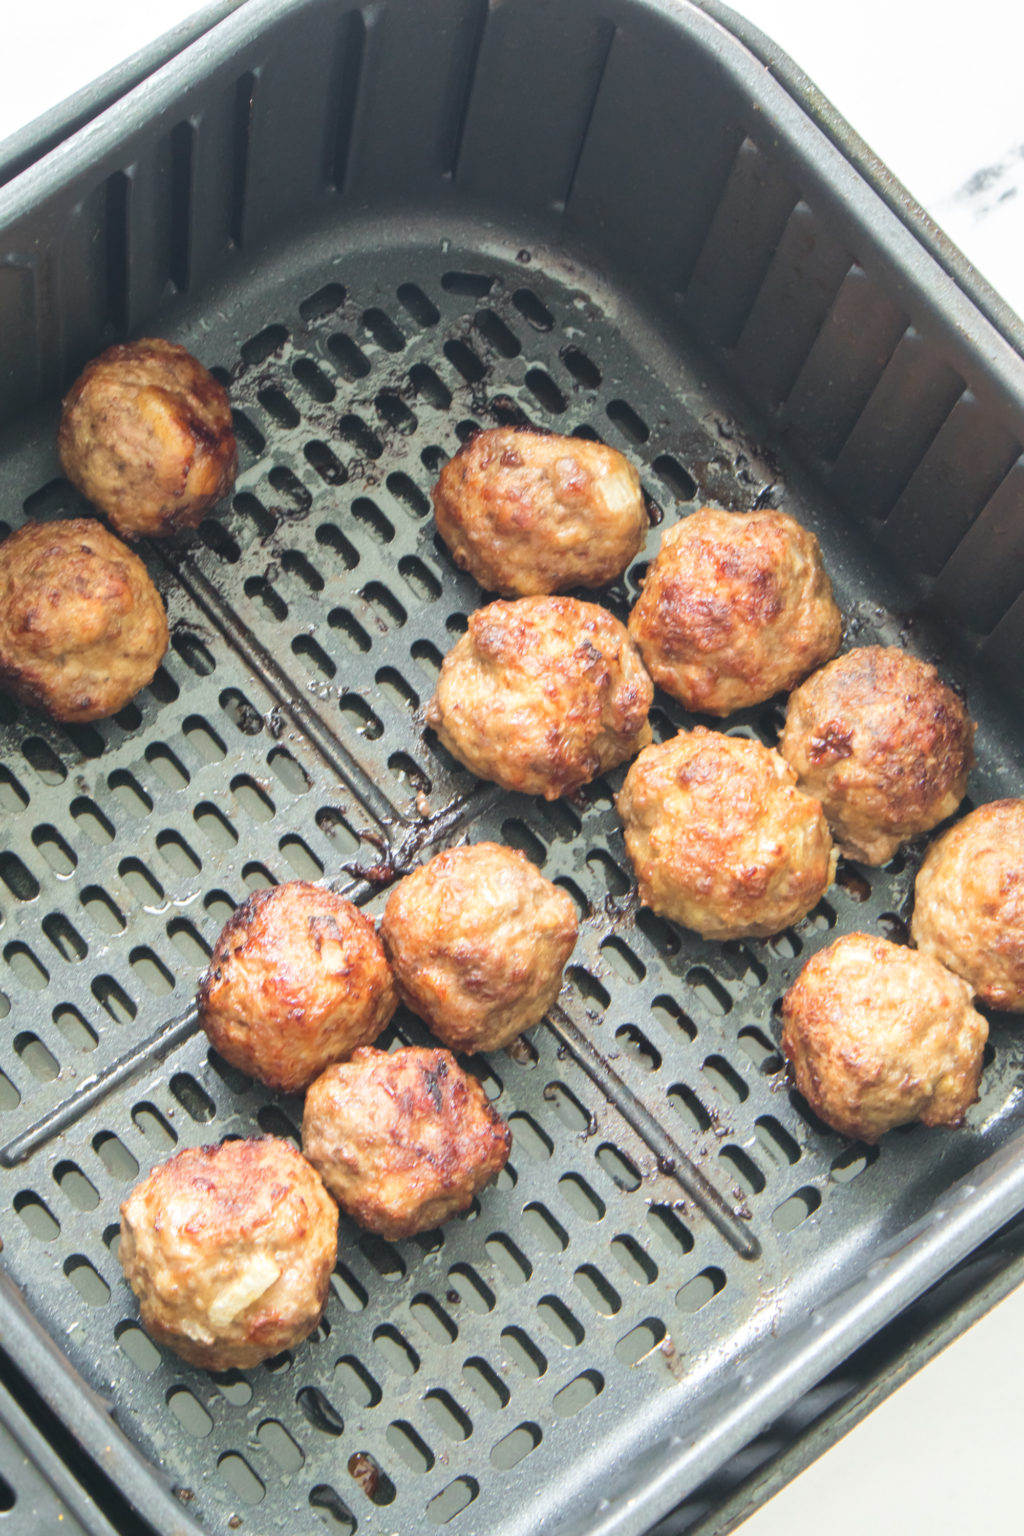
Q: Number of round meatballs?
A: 13